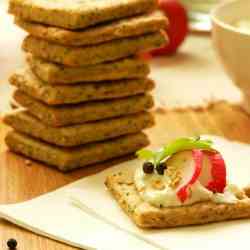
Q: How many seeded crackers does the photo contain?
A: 9